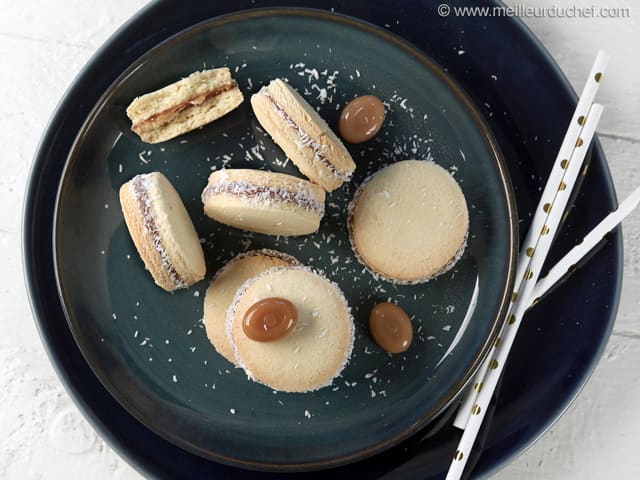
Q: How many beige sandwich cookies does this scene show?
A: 7